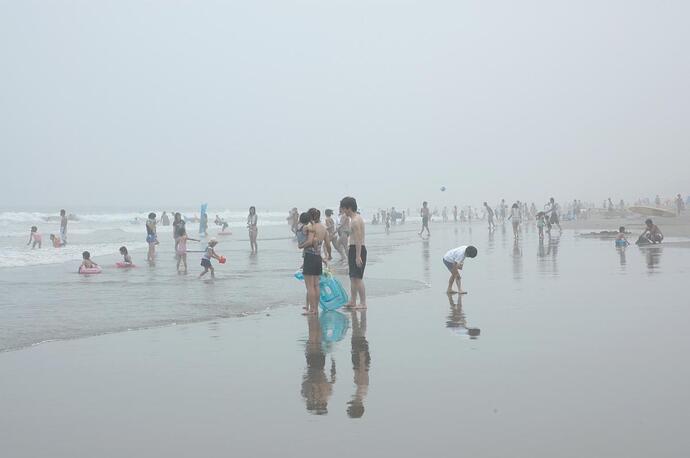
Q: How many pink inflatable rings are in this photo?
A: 2